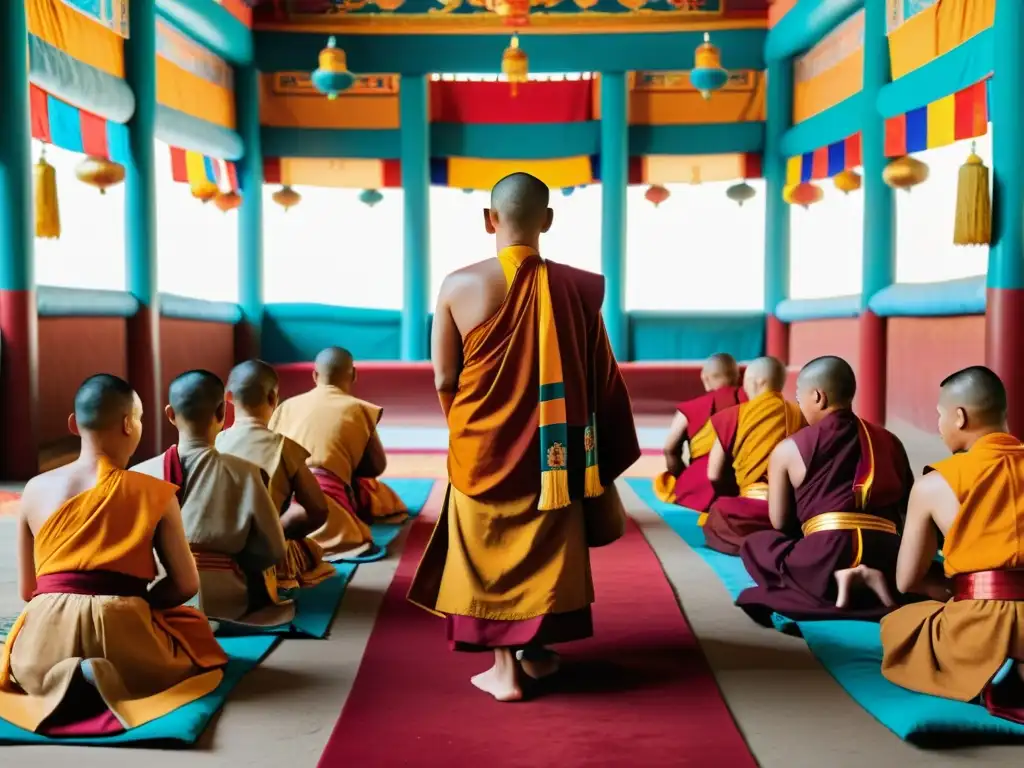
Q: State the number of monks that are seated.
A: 8